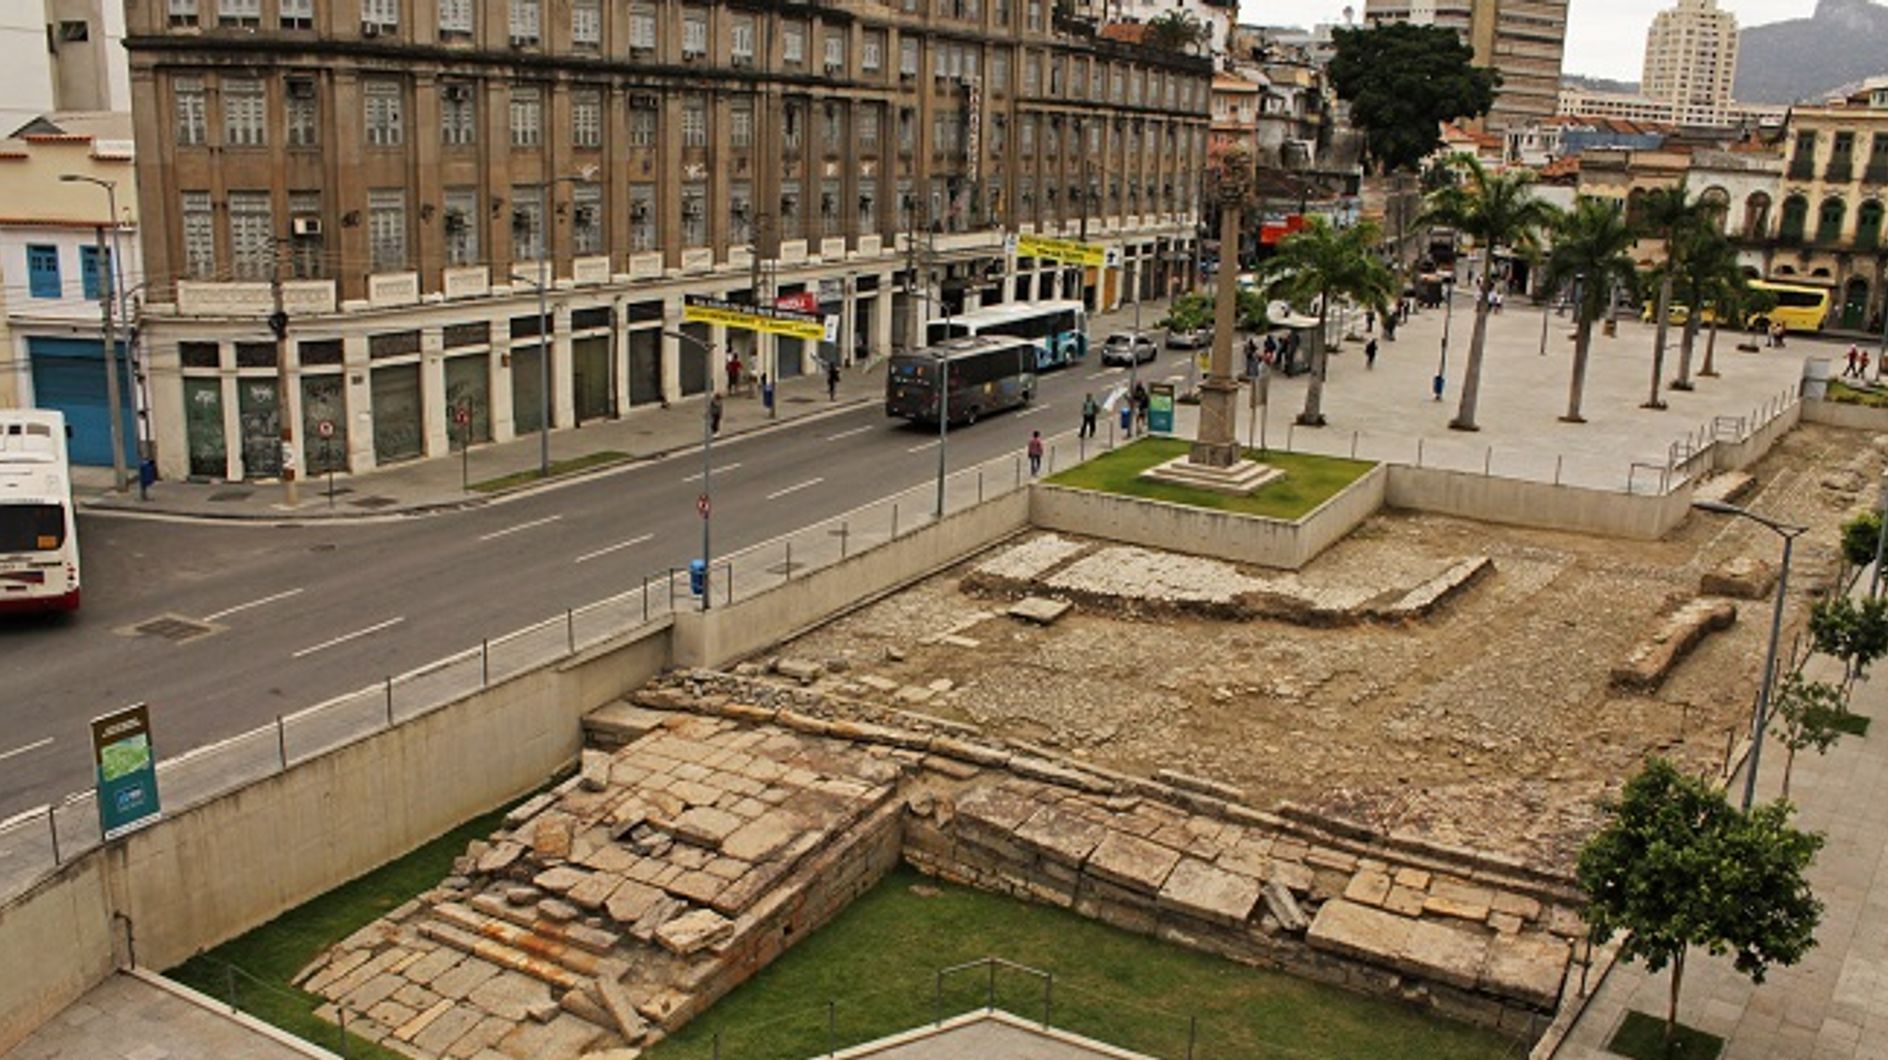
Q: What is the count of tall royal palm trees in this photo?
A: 6